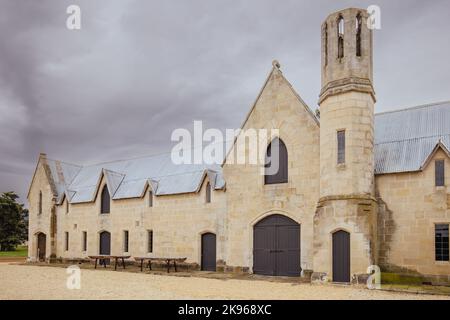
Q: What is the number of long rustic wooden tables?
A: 2